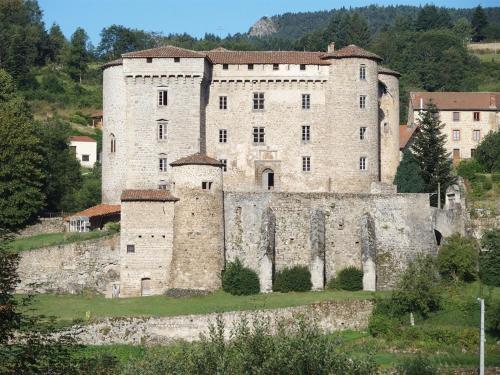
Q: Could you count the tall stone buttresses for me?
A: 3